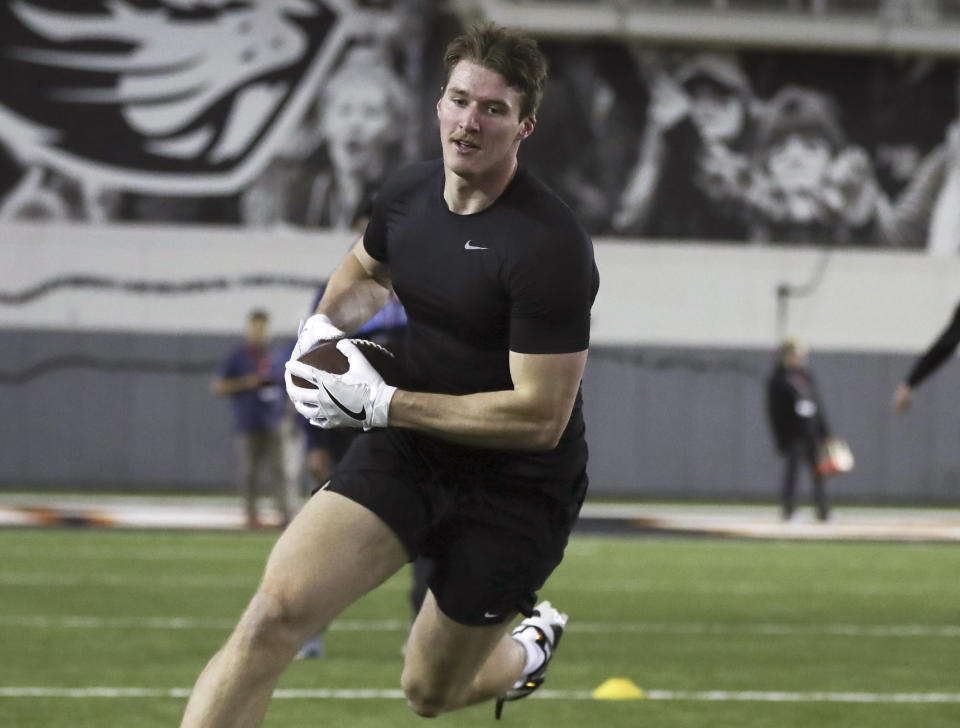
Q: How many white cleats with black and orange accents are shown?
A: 1